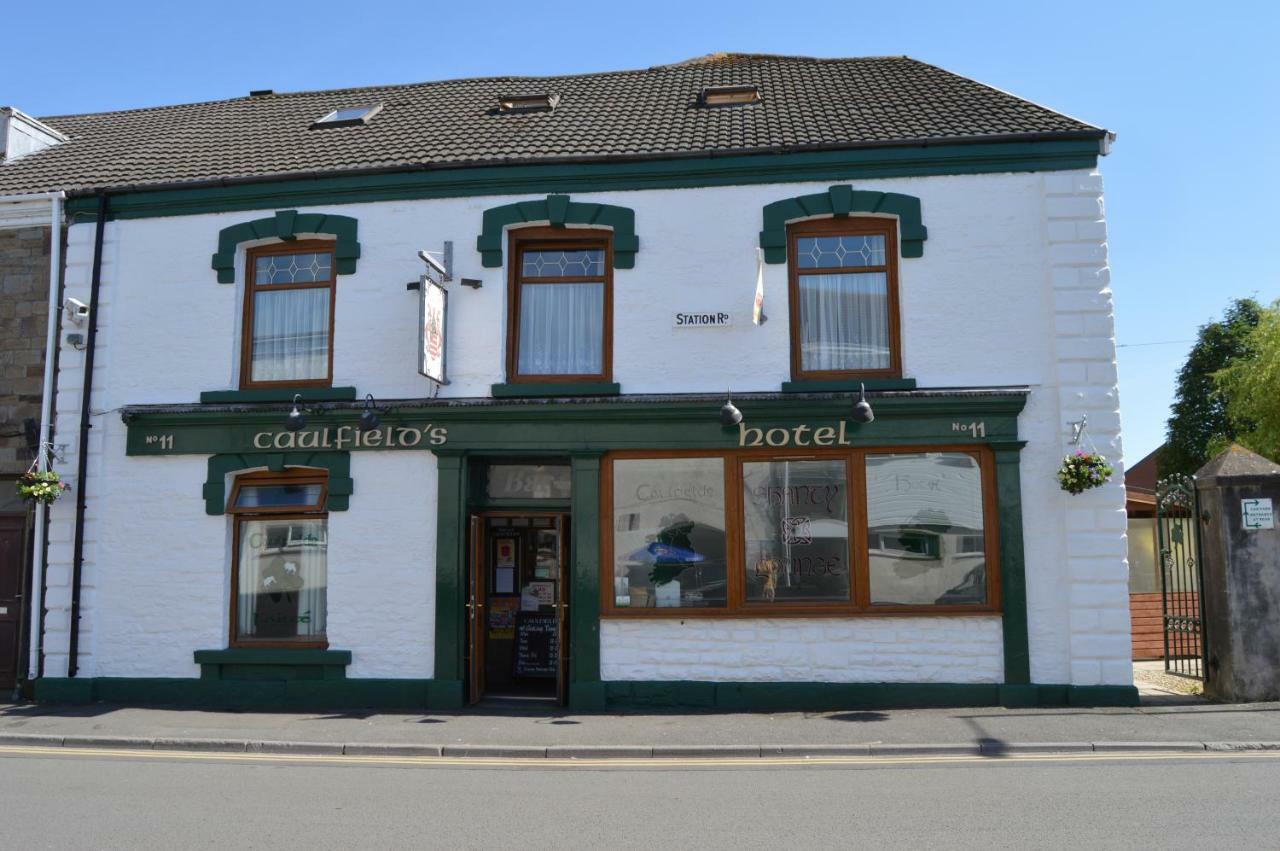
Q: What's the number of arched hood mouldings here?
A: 4